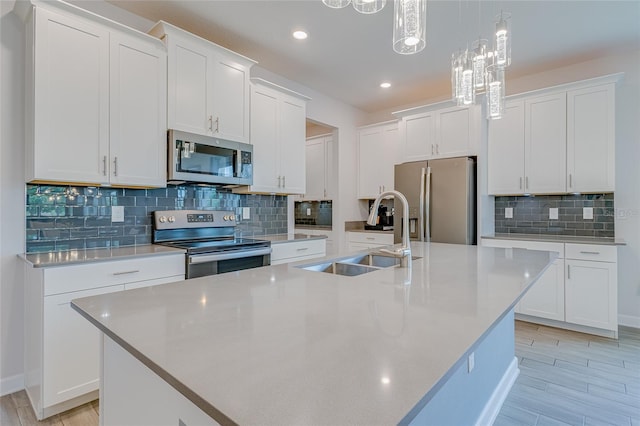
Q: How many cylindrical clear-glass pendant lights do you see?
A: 8